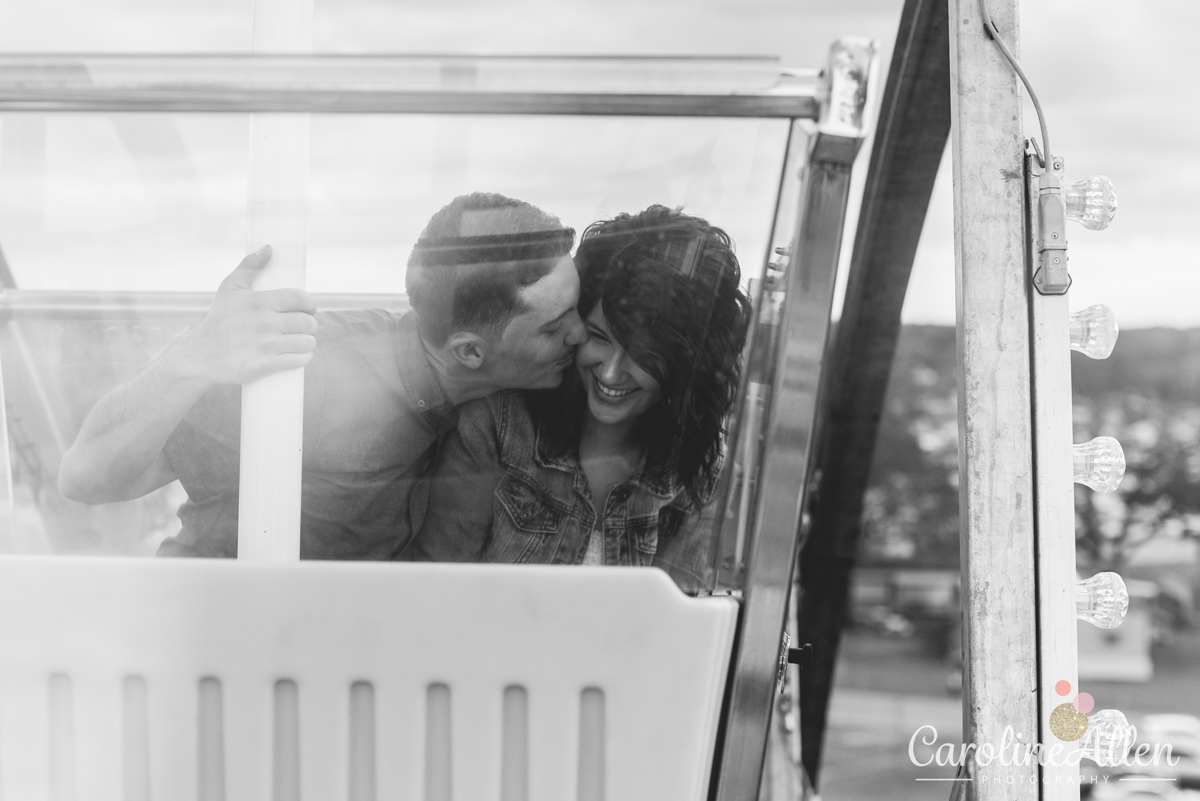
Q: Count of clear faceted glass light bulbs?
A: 5